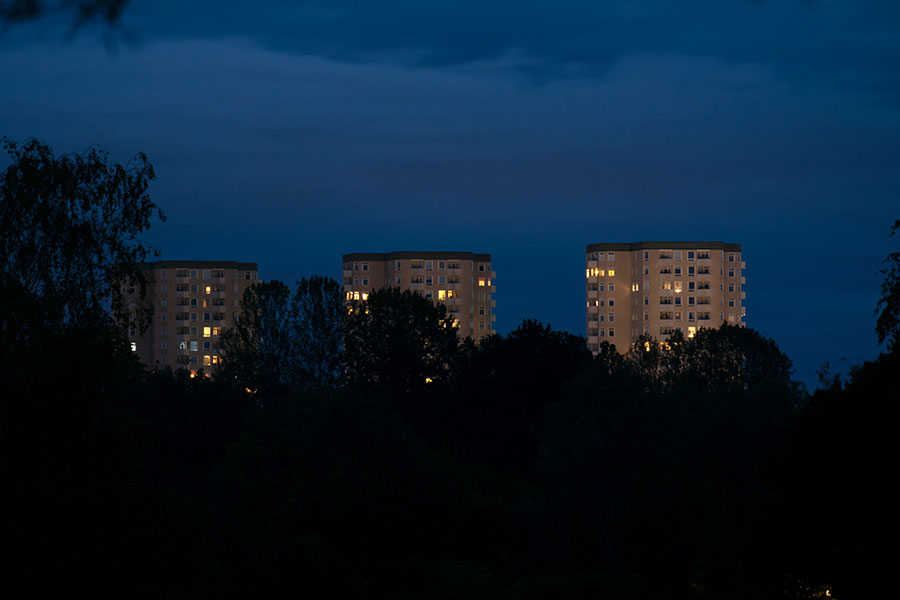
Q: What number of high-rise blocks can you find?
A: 3